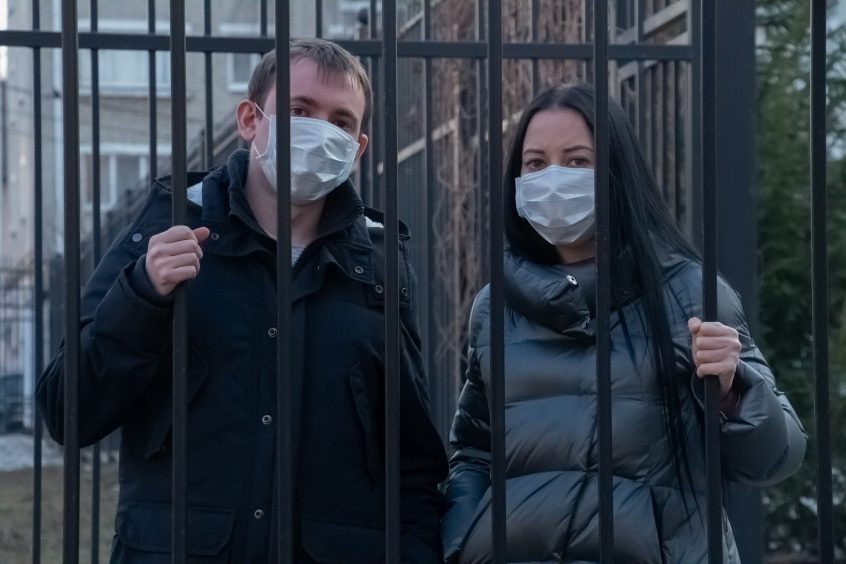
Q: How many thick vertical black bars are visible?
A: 8